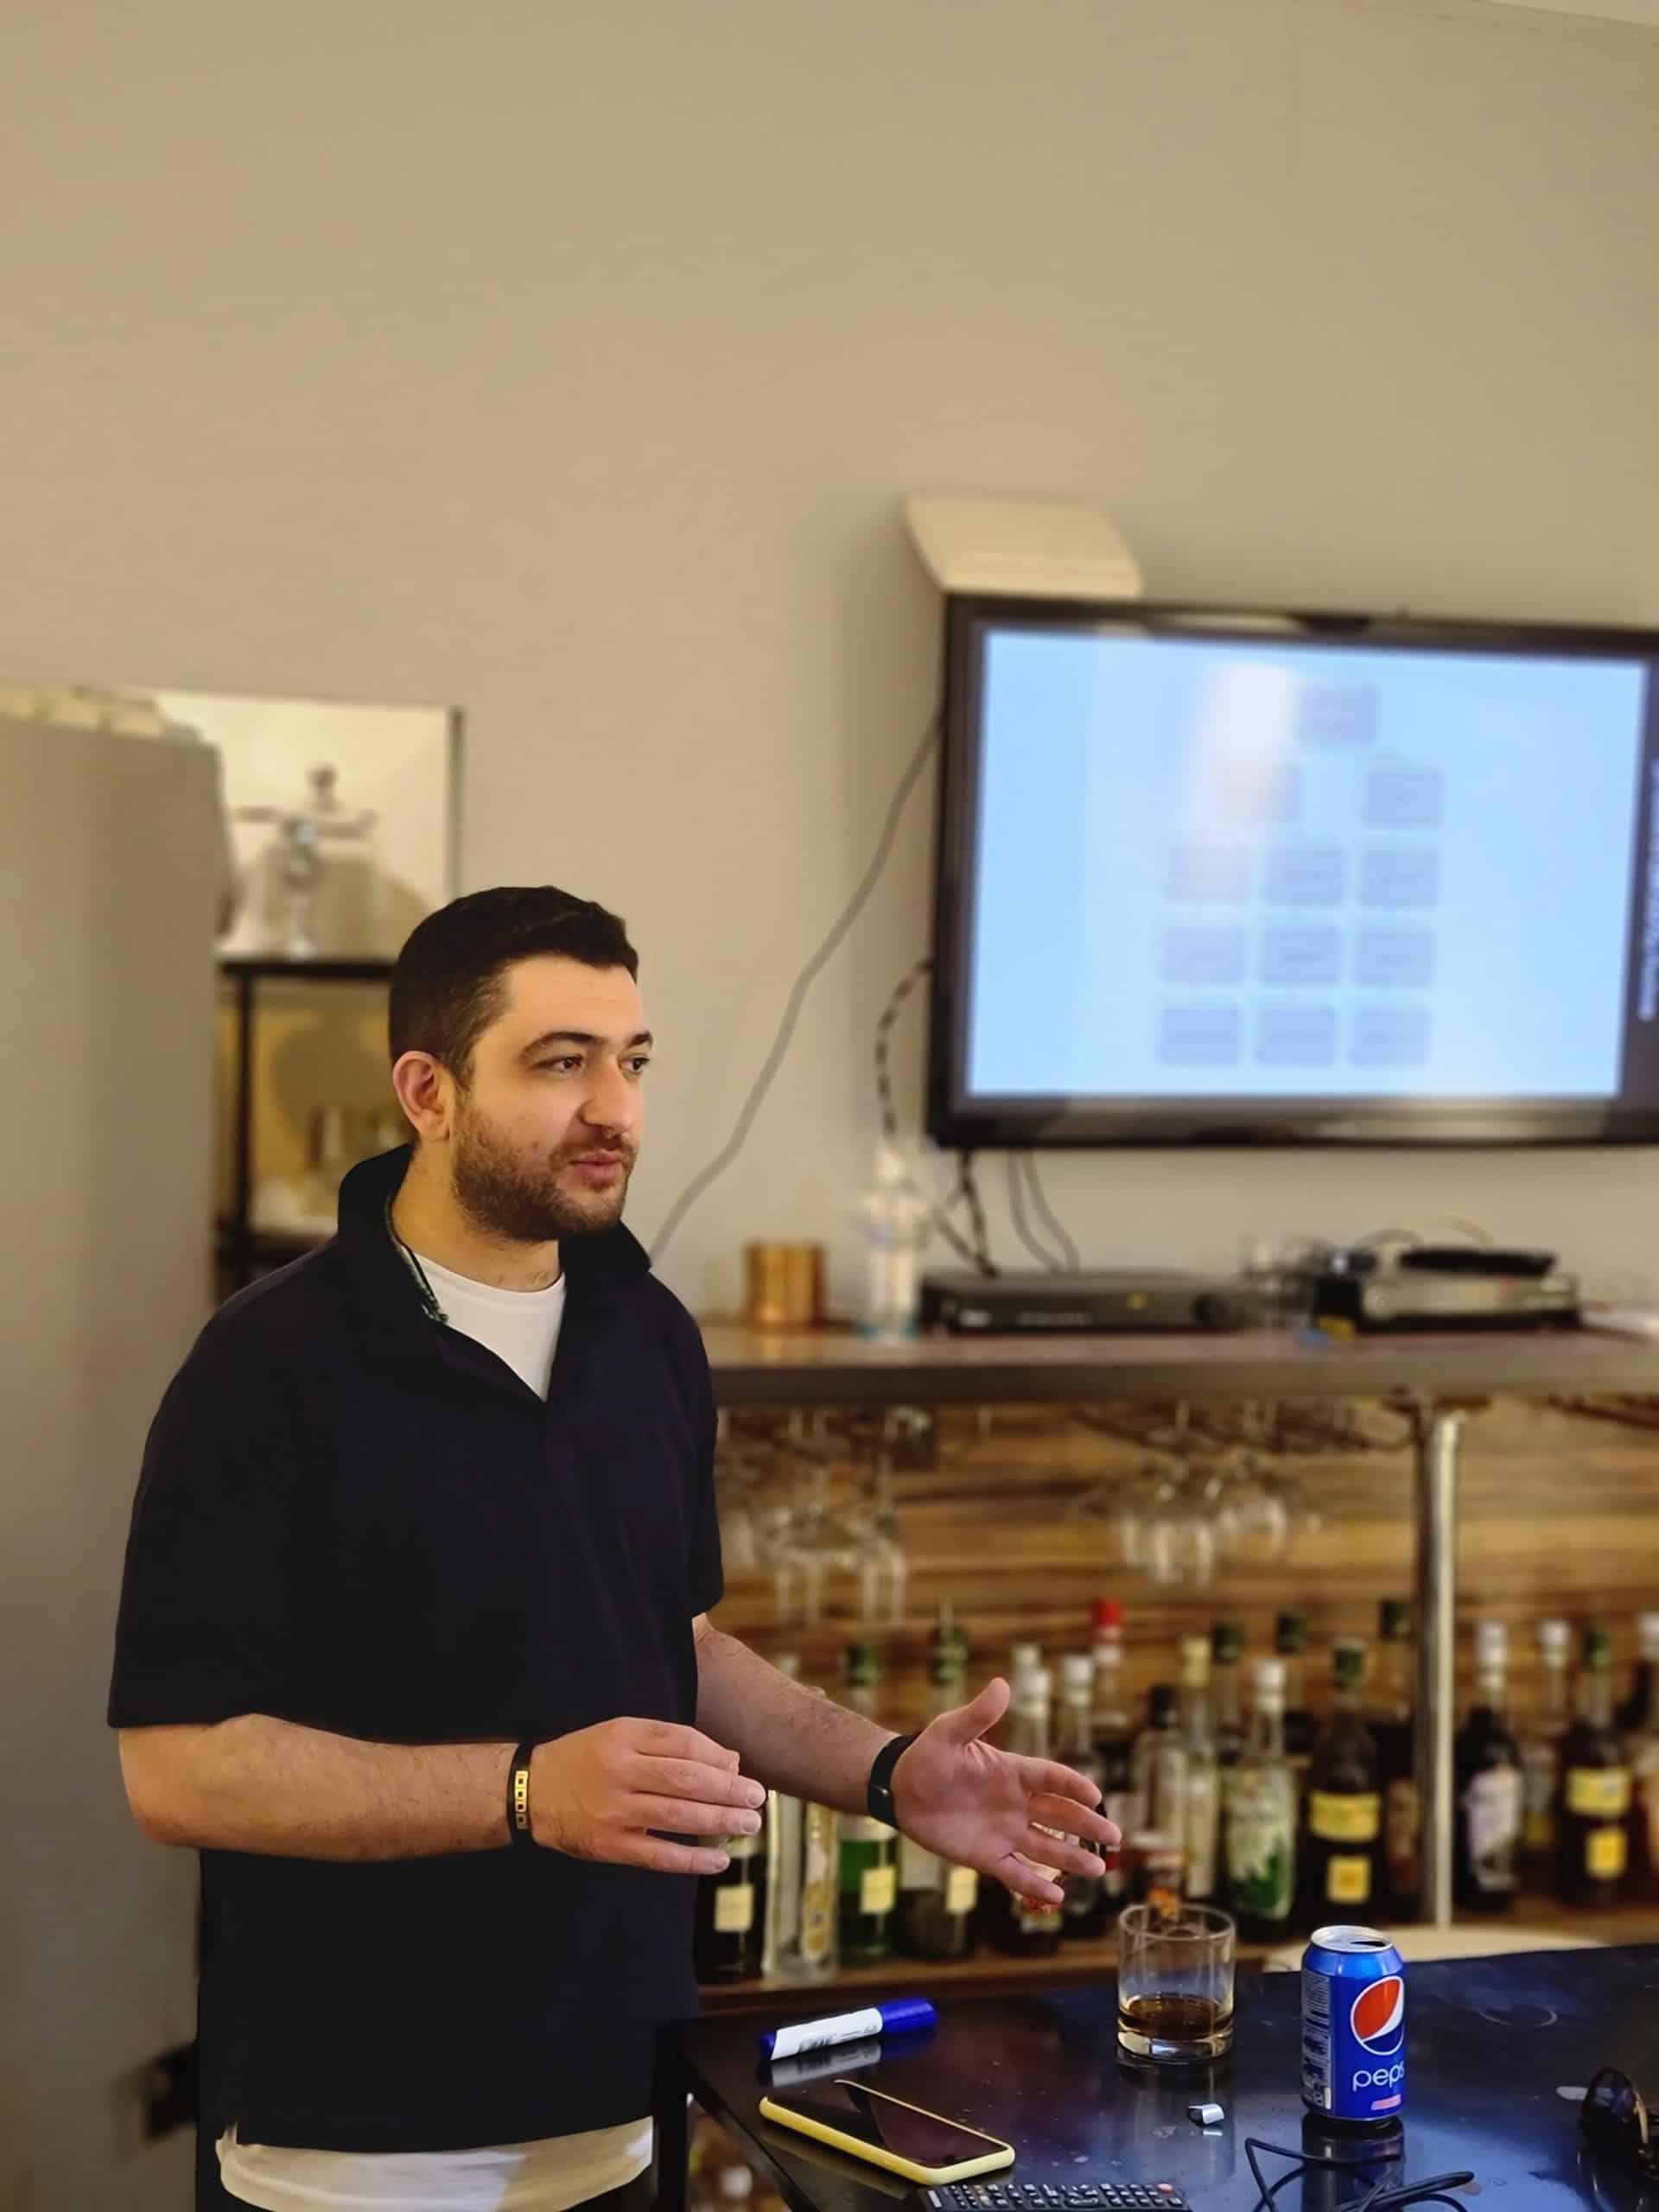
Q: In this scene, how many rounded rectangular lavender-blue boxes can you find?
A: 12